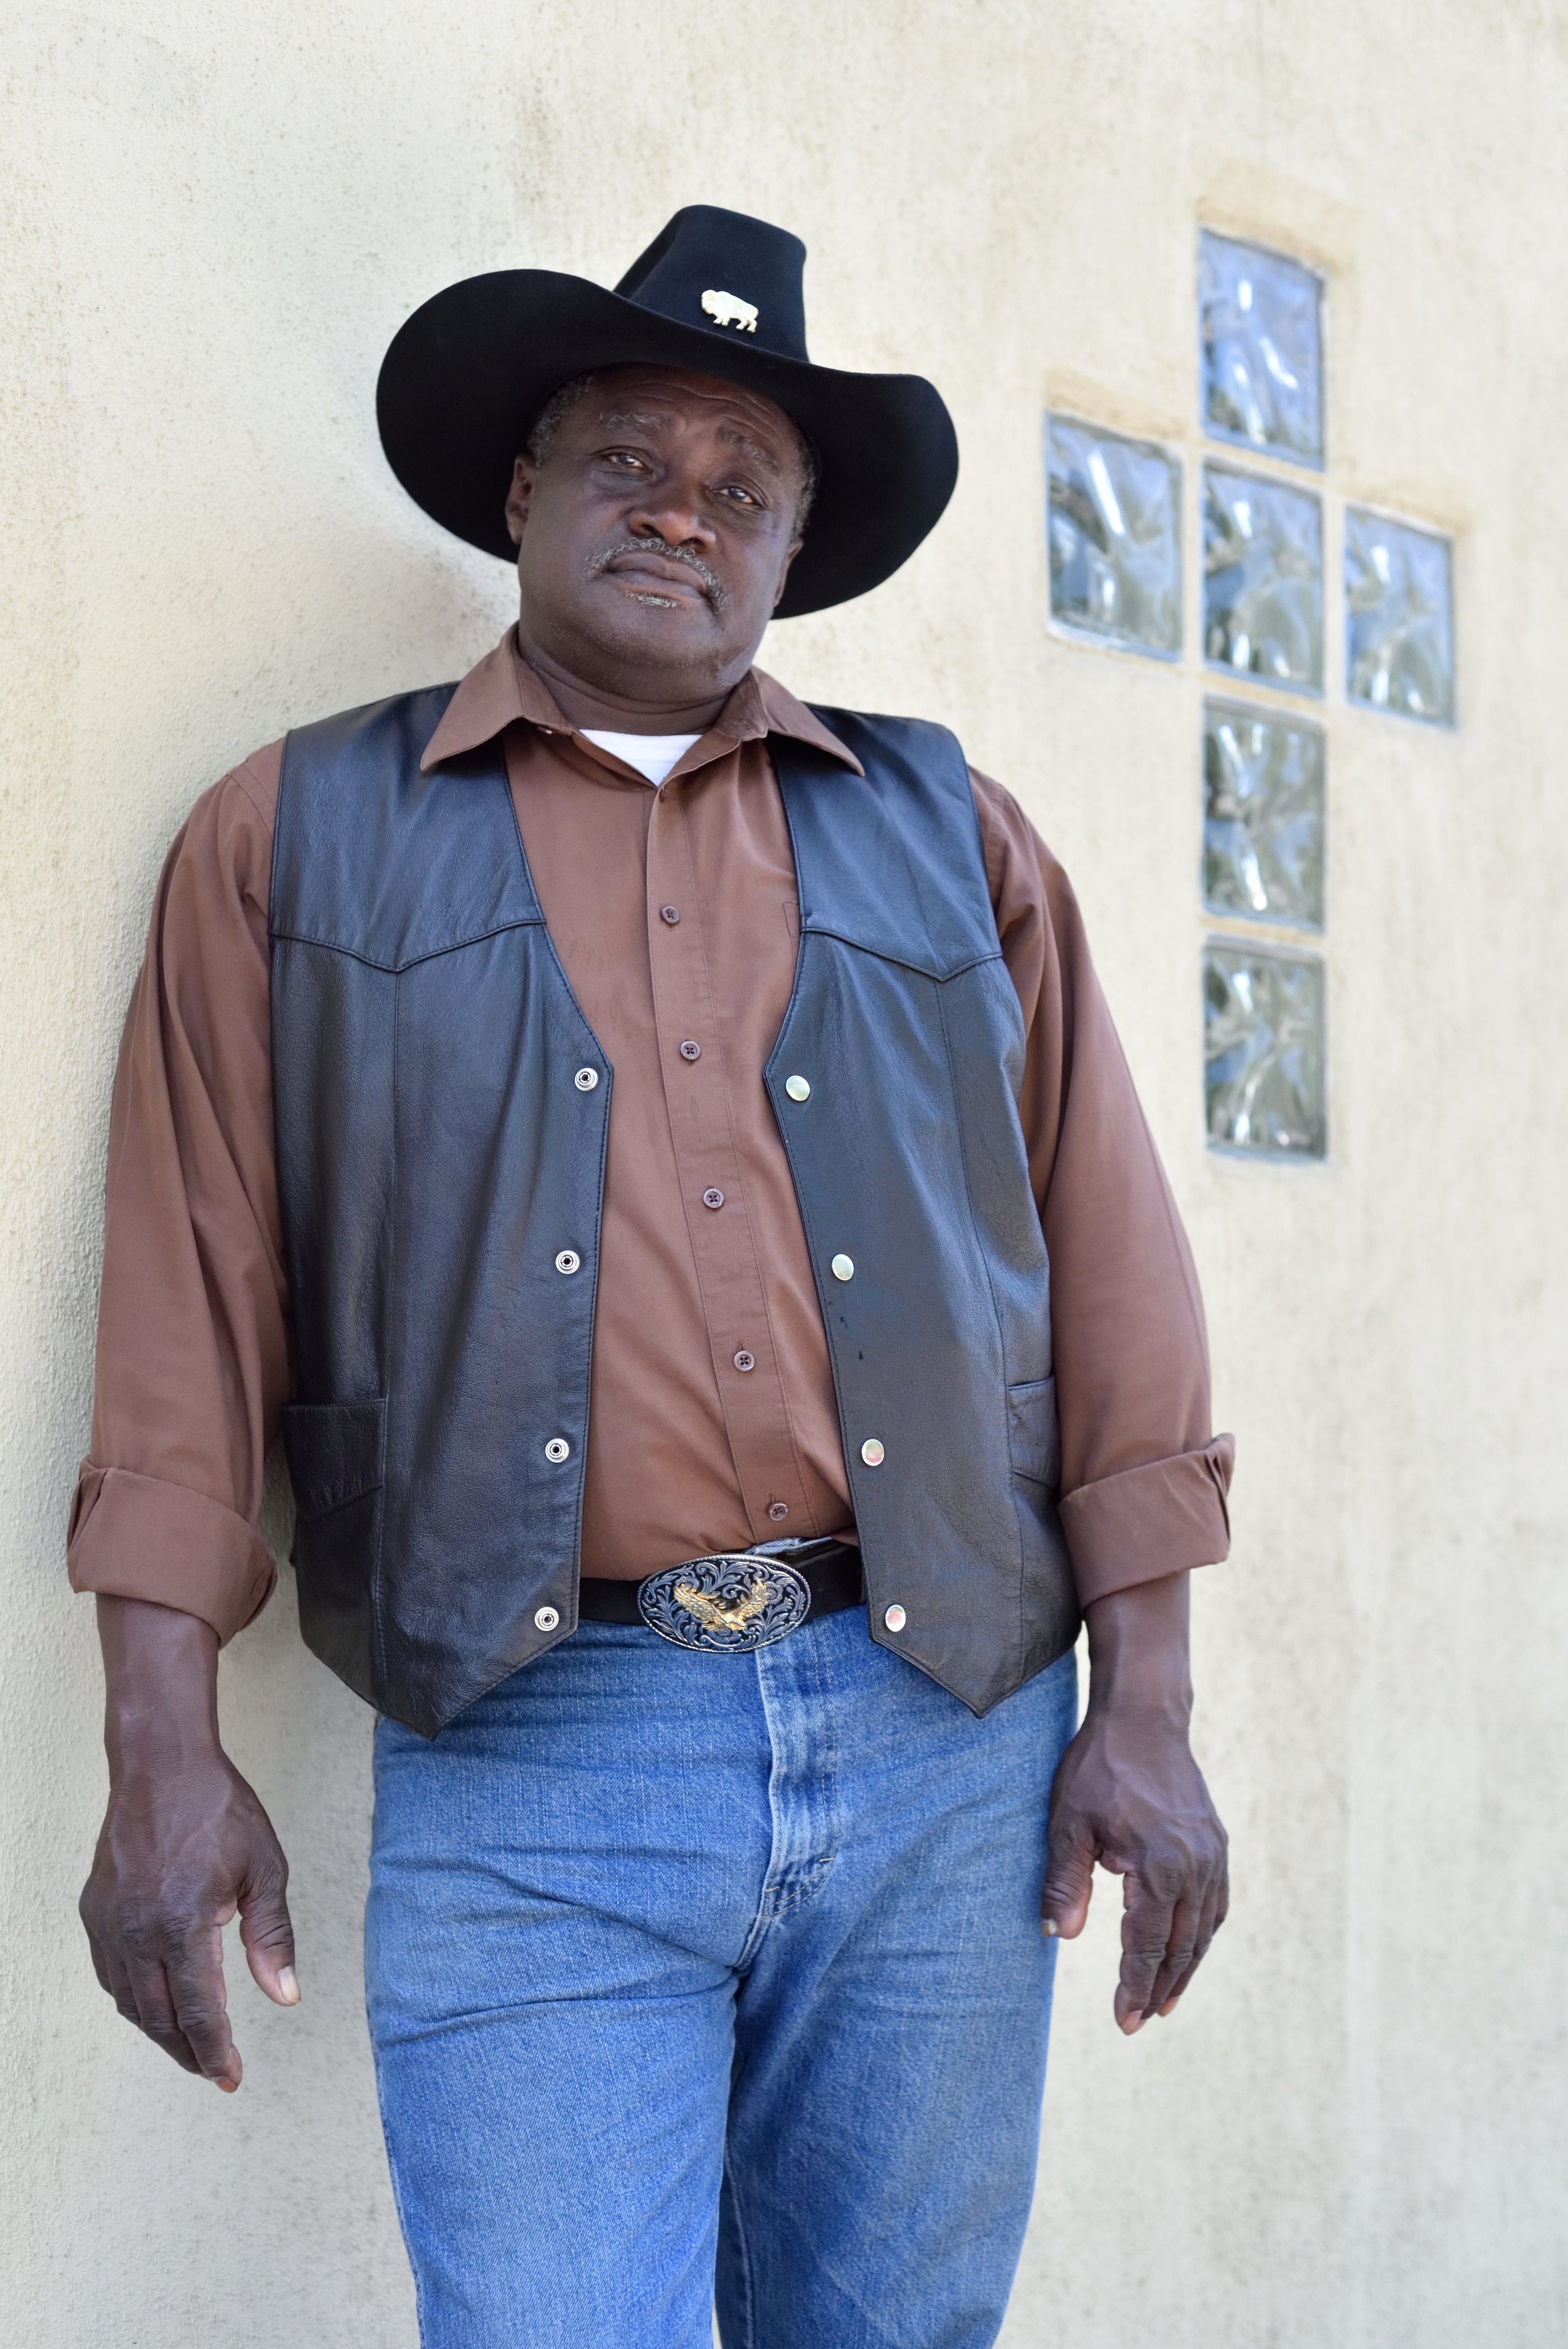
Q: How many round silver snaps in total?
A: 8